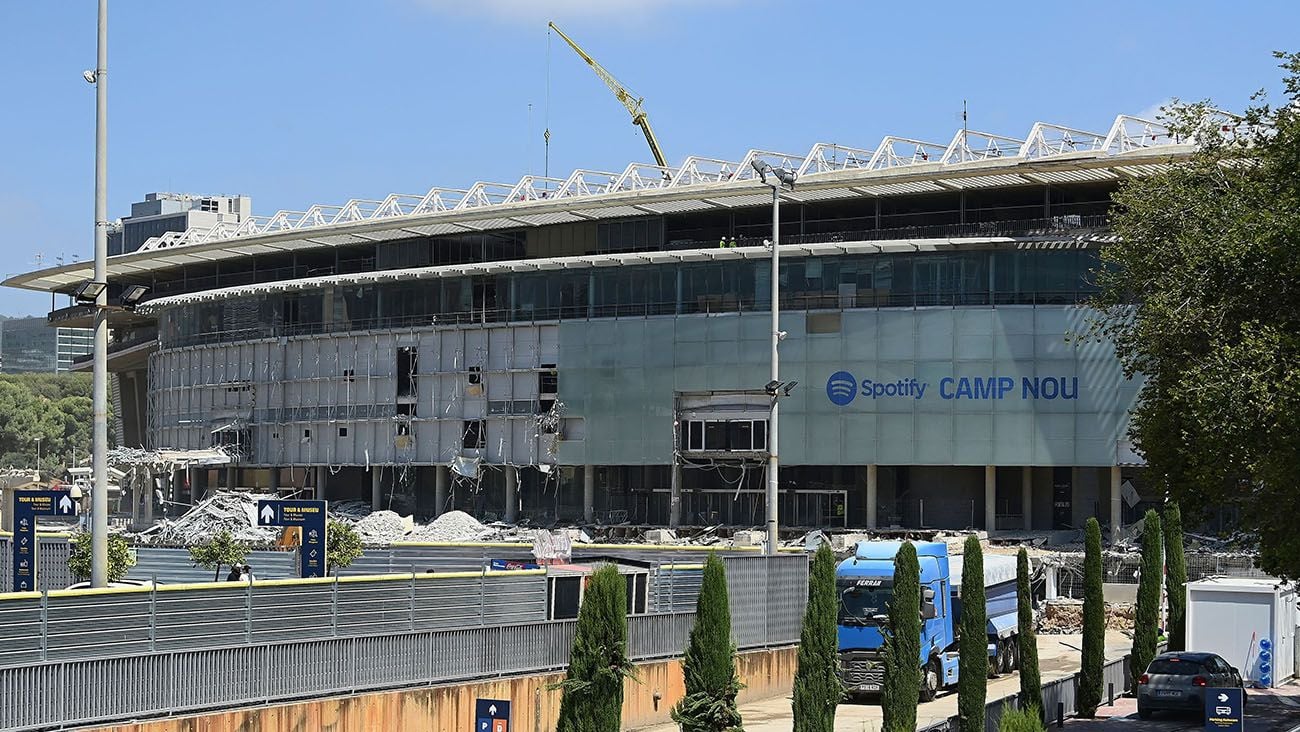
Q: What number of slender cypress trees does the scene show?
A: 9